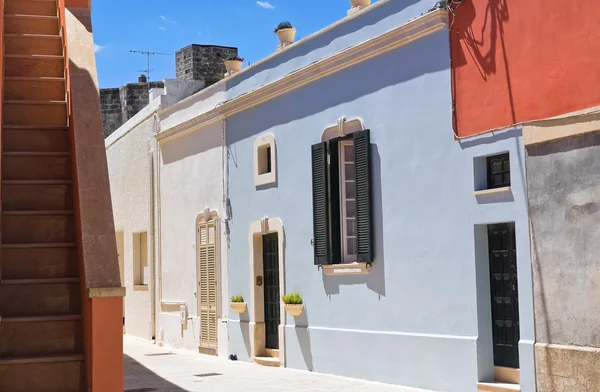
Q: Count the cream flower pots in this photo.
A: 5